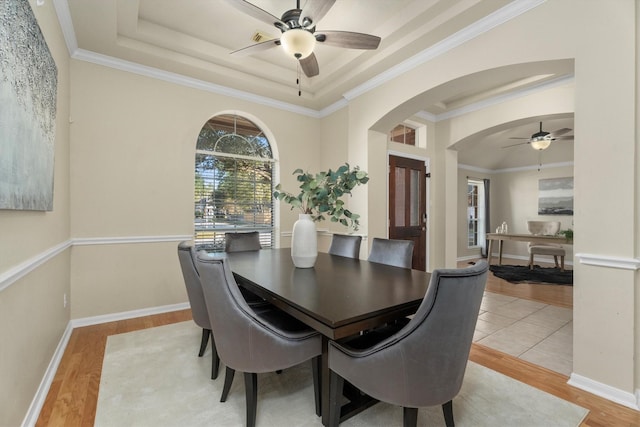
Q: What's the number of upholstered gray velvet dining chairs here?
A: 6